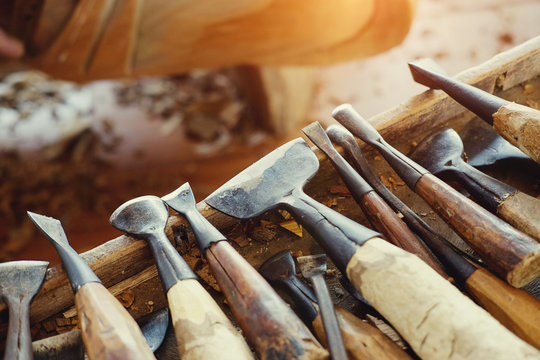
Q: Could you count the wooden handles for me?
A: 10